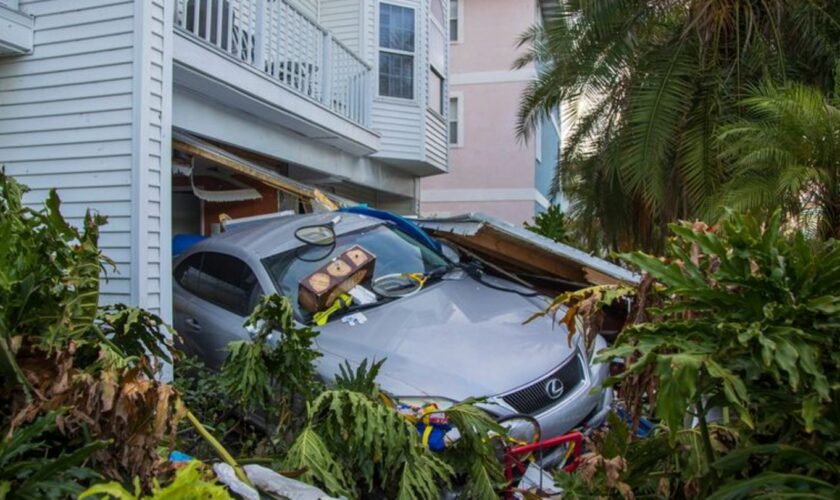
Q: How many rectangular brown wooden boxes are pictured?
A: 1